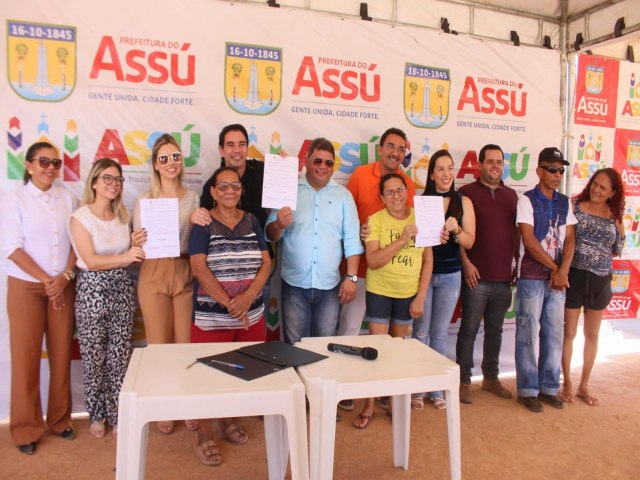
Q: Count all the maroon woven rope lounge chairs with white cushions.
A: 0